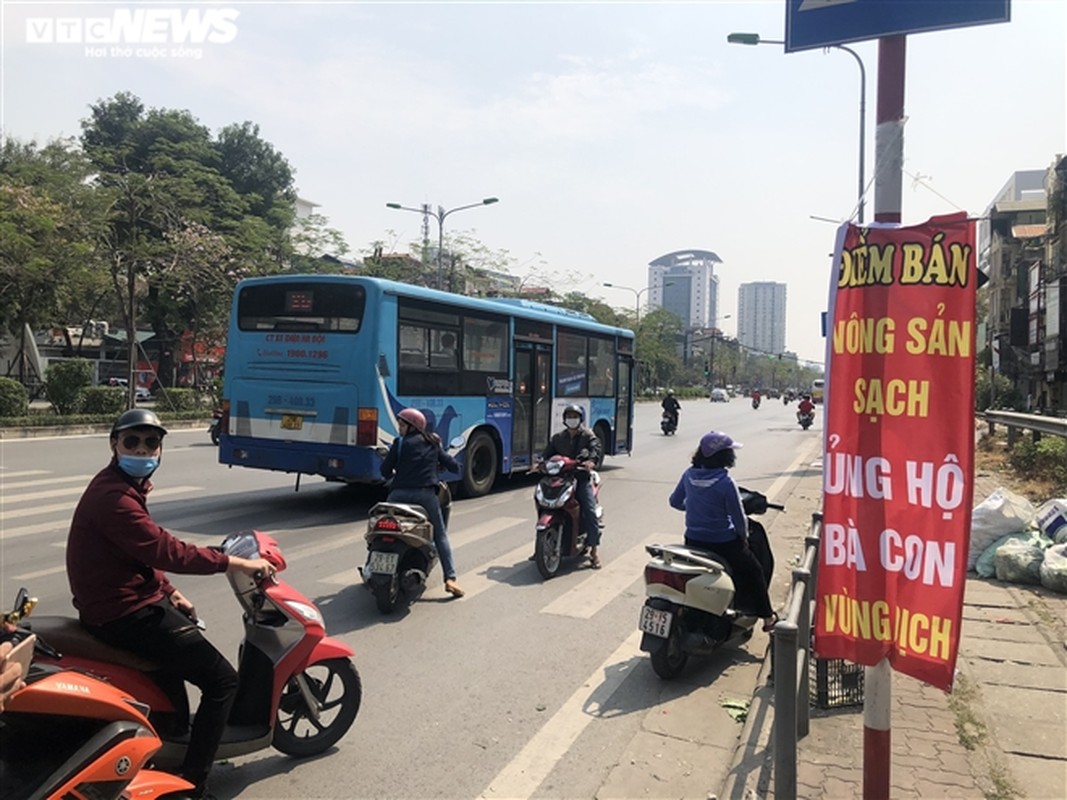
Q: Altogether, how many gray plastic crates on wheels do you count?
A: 0